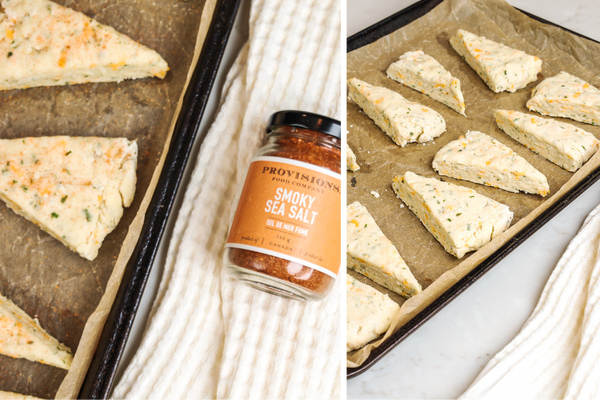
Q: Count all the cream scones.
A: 14